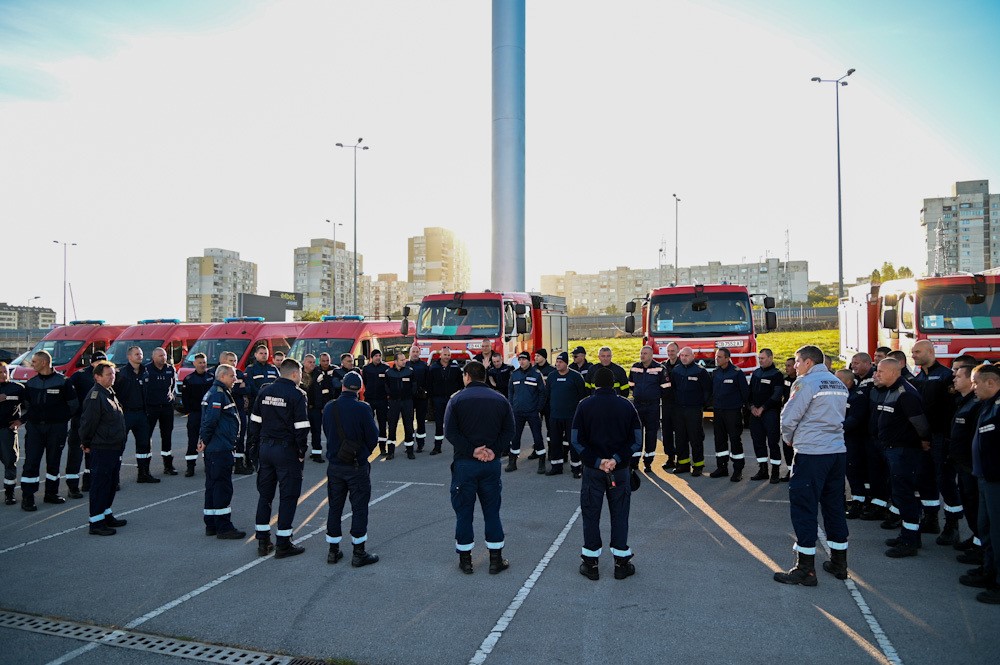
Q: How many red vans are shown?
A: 4